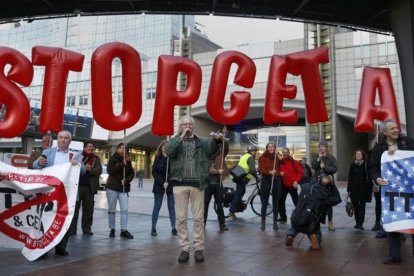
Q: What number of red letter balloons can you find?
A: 8